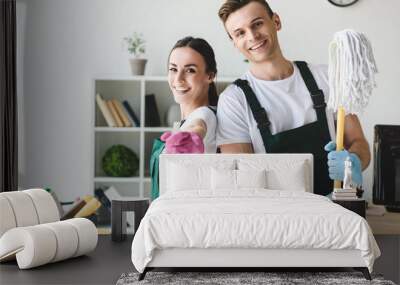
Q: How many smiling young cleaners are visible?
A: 2